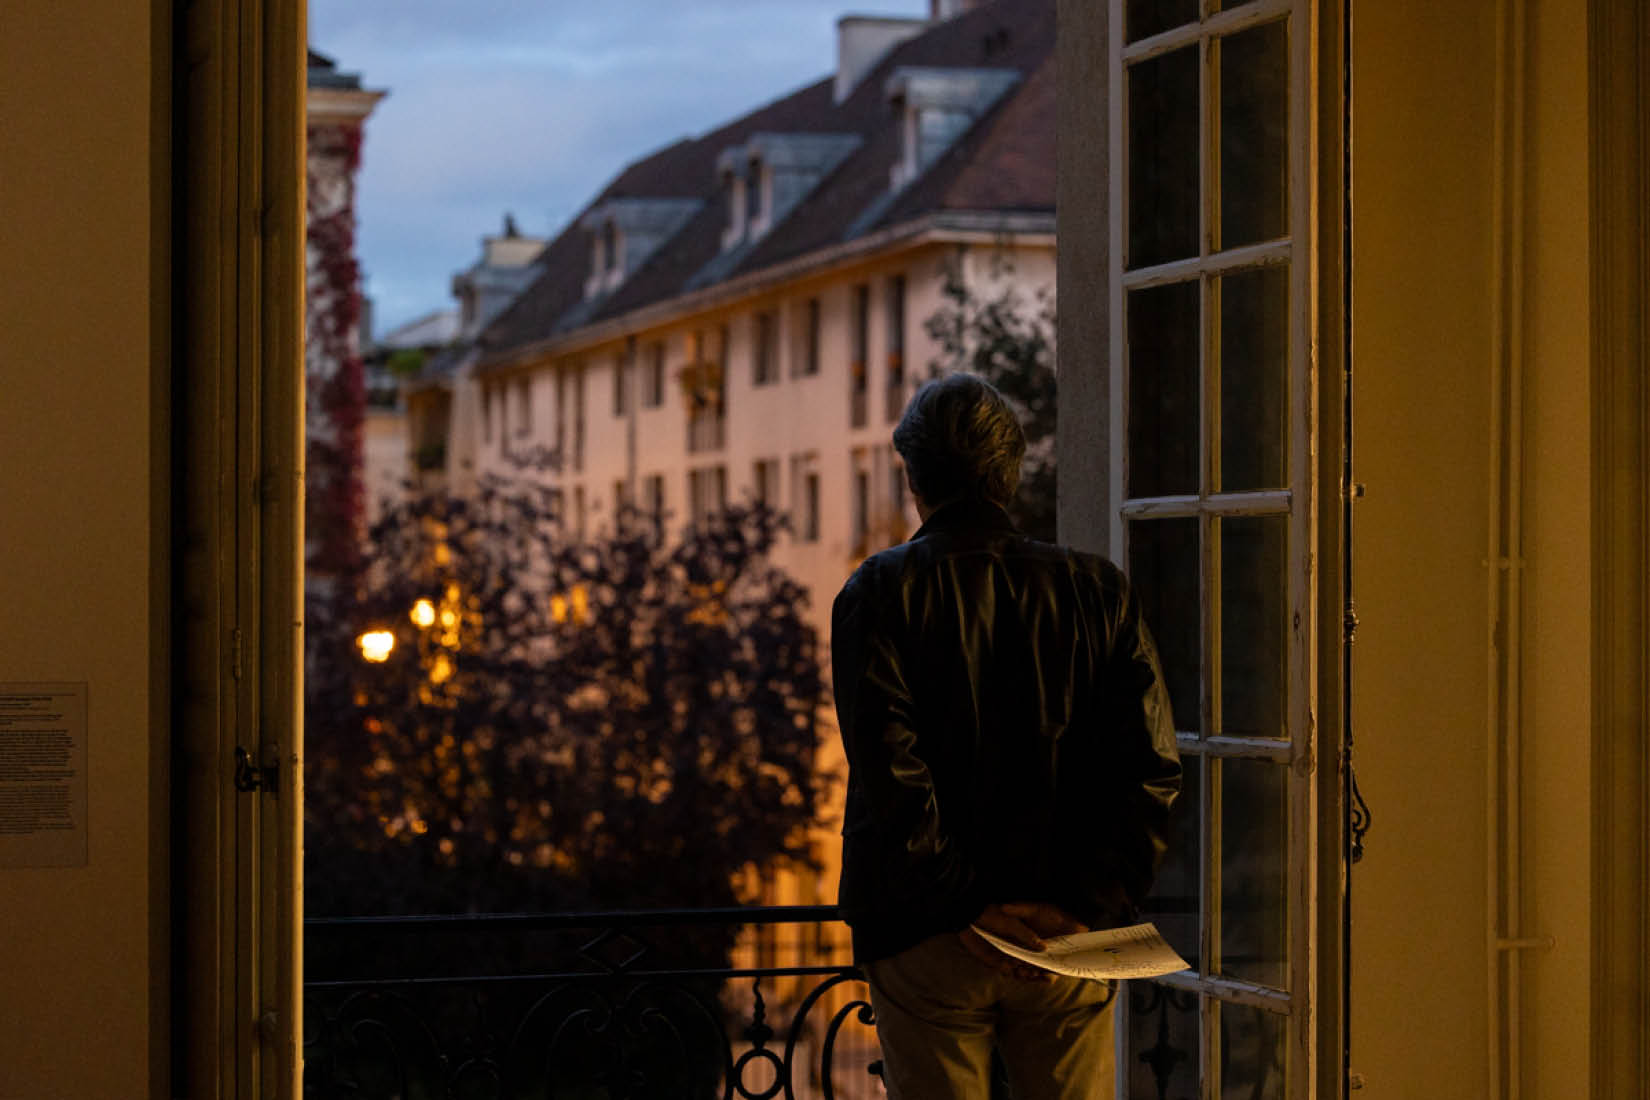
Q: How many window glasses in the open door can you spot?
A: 12